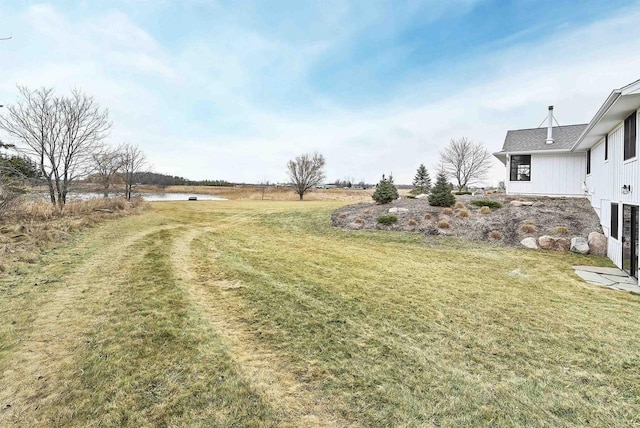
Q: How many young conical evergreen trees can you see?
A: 3